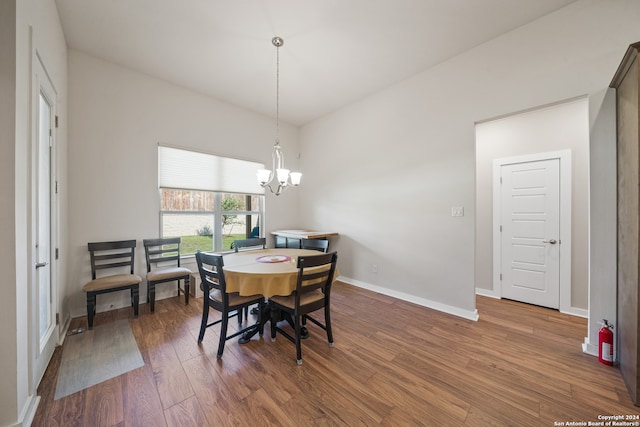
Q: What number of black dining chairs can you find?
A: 6